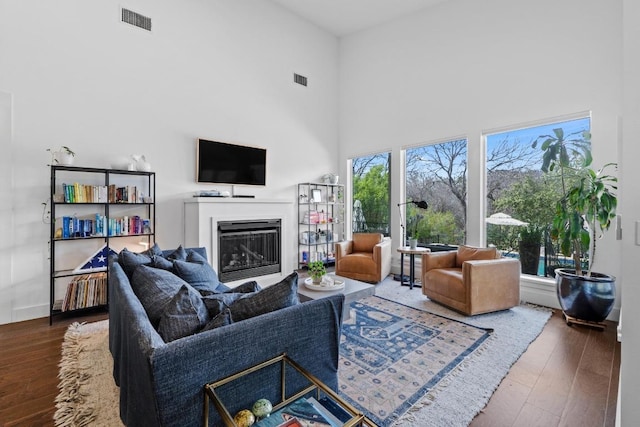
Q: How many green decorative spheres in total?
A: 1